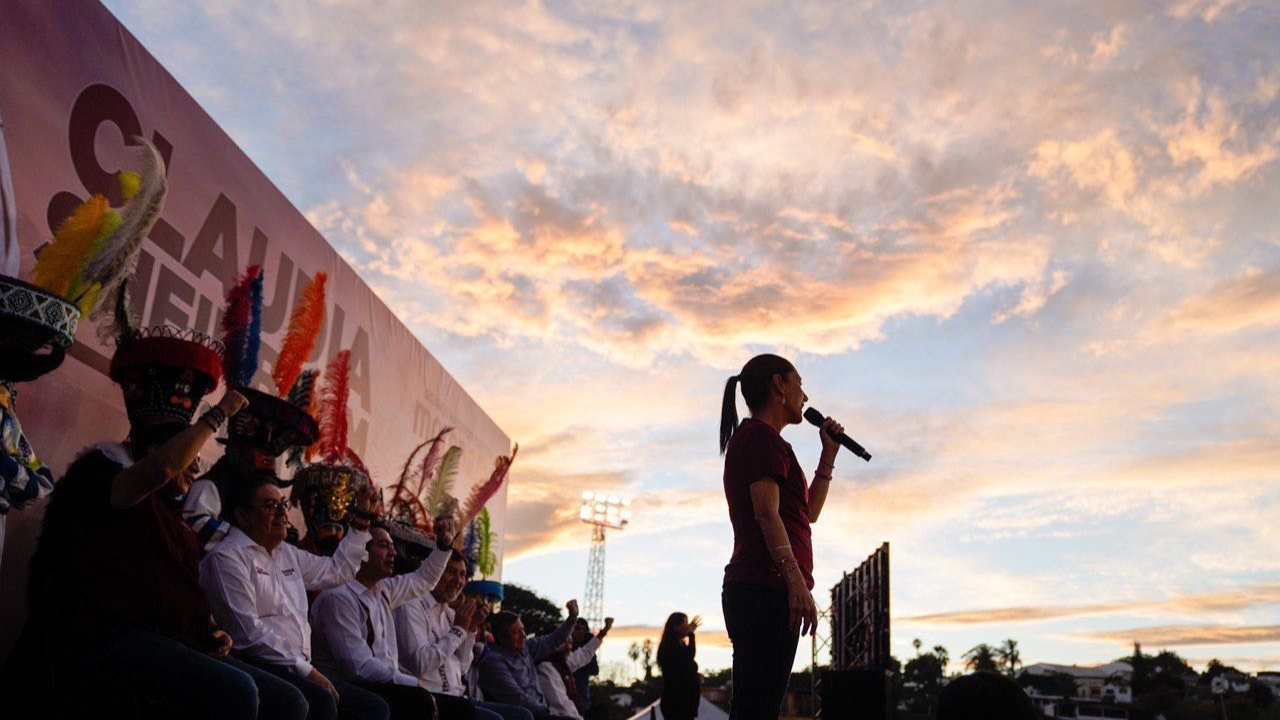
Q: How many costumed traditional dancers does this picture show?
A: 6